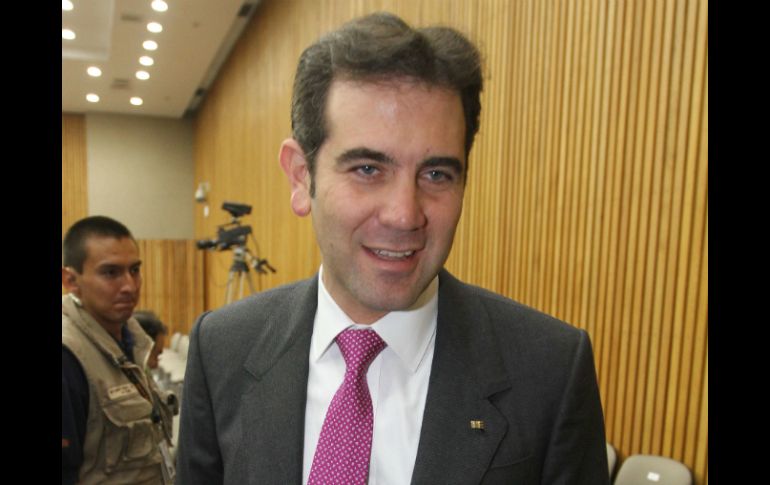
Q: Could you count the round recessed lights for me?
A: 10